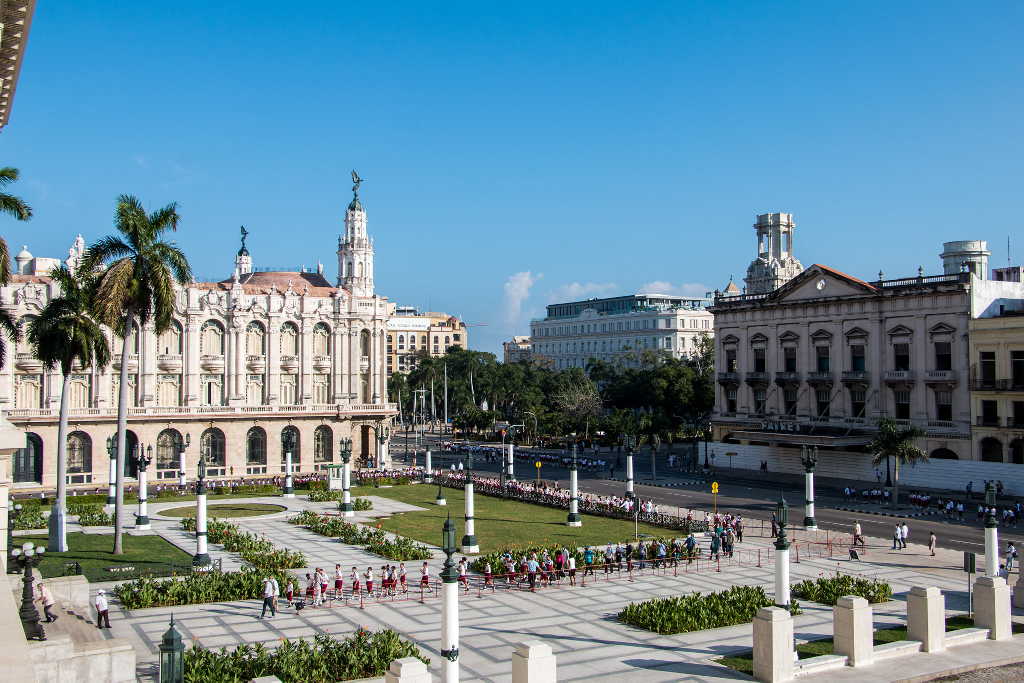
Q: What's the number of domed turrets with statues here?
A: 2